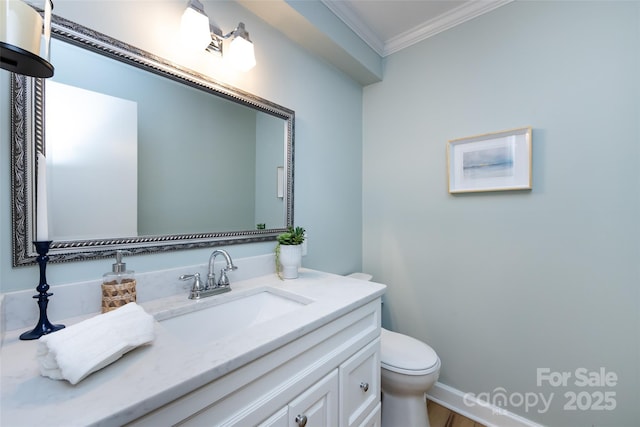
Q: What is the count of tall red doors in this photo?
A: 0